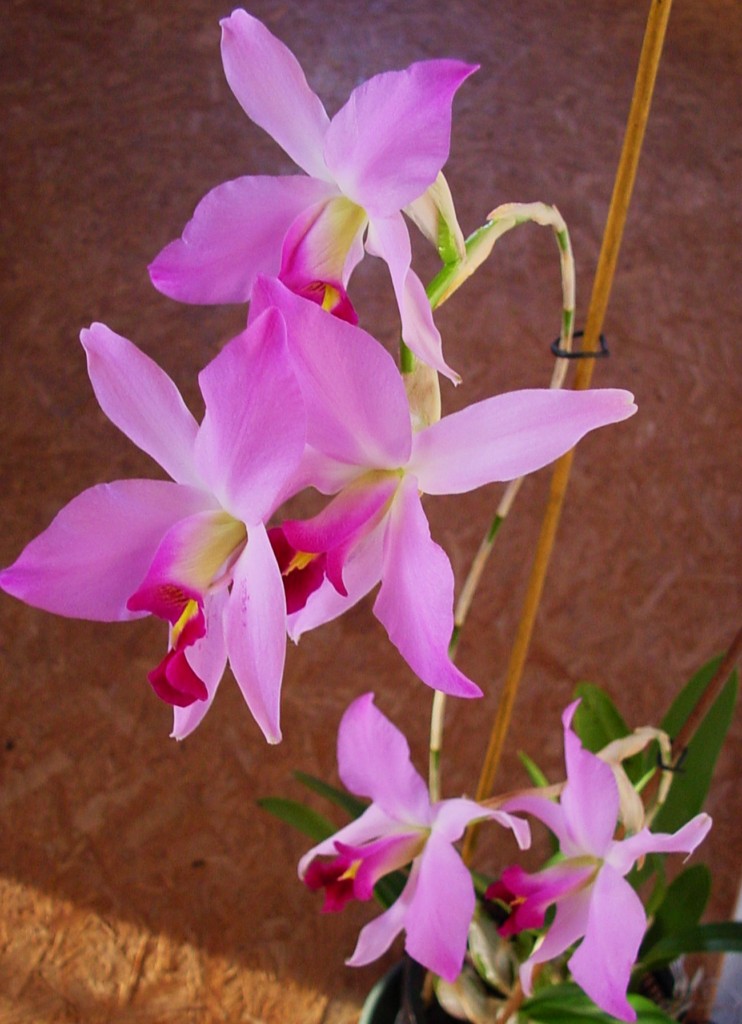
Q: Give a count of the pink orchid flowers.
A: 5